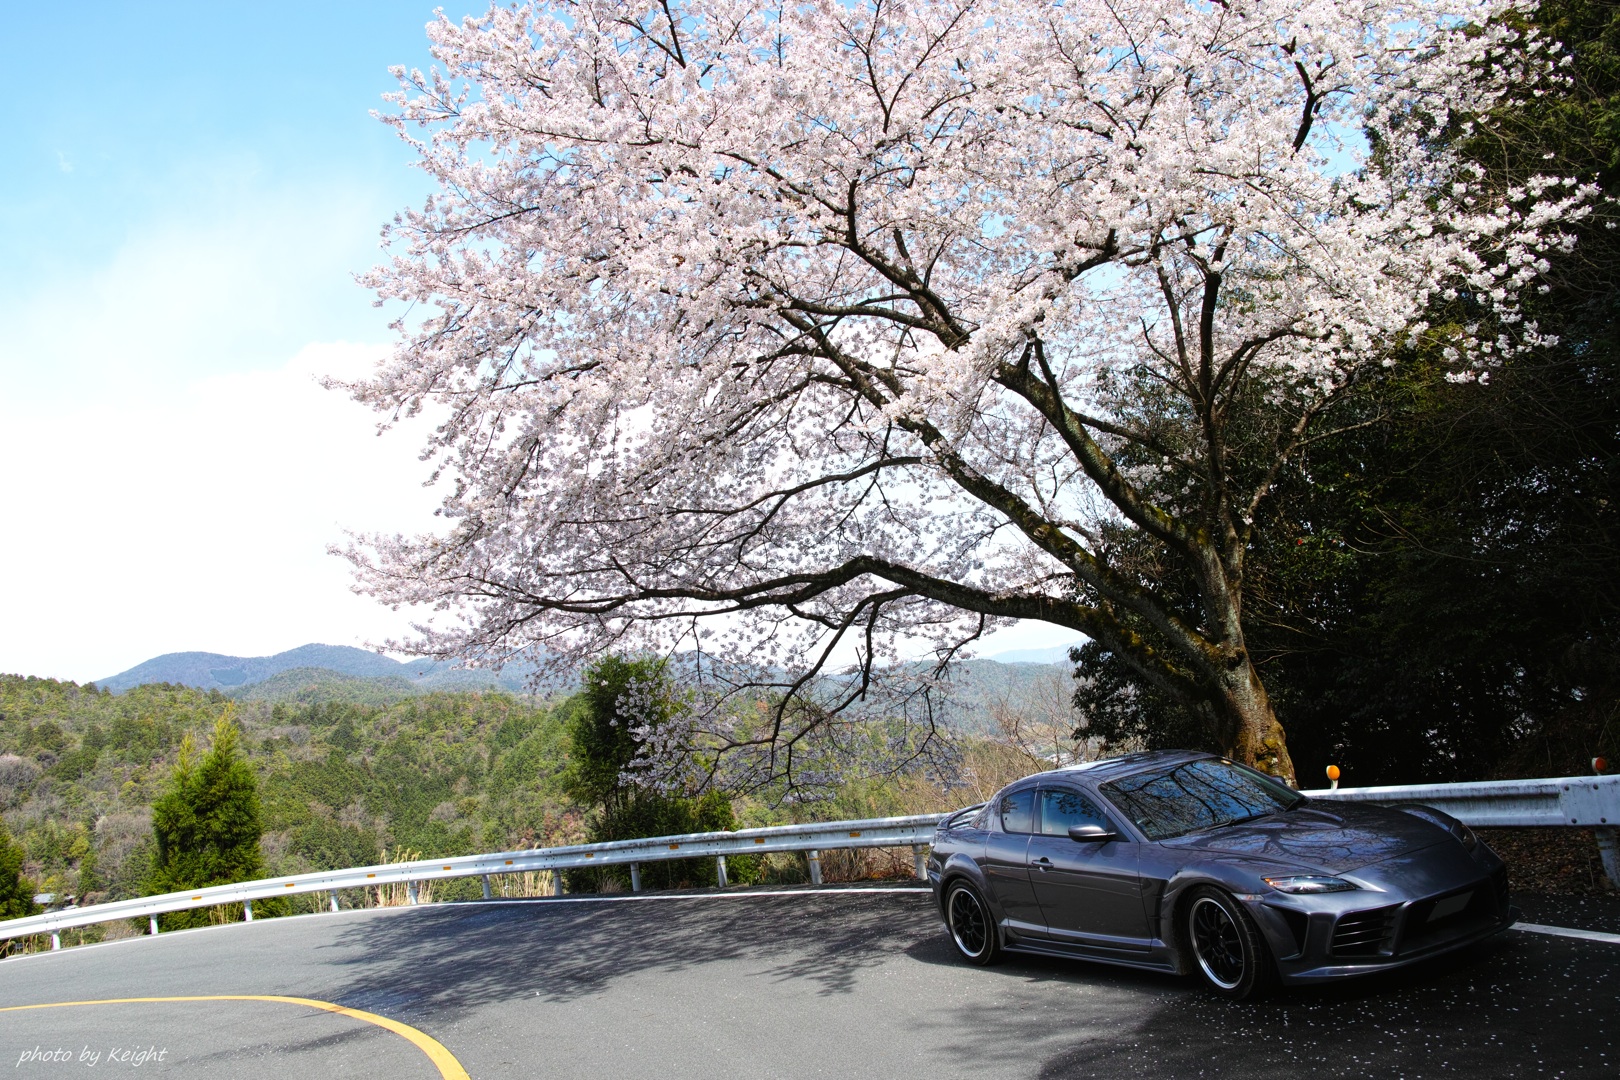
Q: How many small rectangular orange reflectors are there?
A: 9